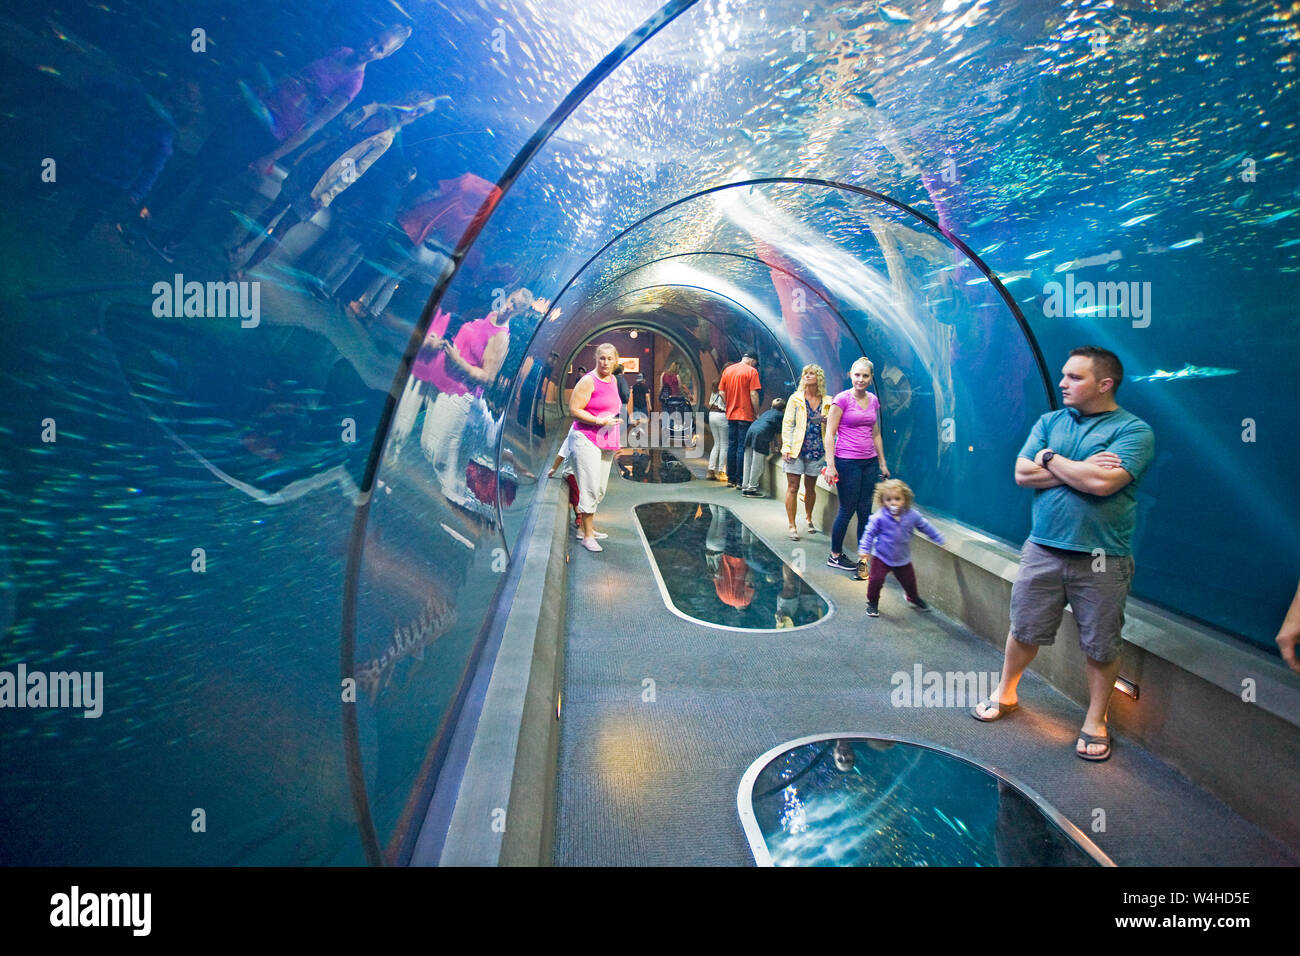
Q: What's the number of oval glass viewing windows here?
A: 3